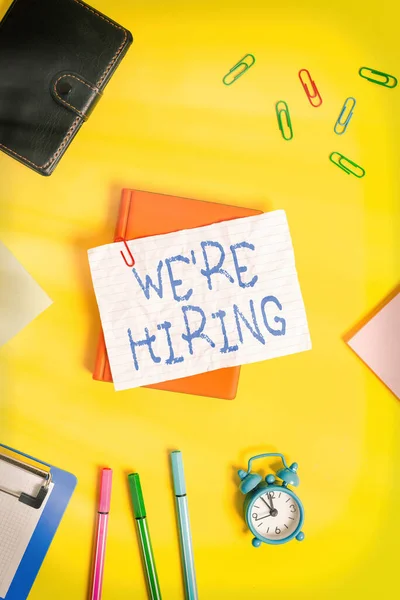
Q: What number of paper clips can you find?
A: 7